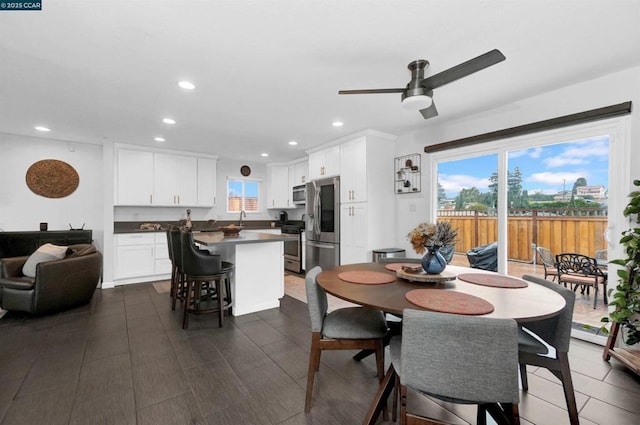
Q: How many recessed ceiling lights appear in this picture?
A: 7